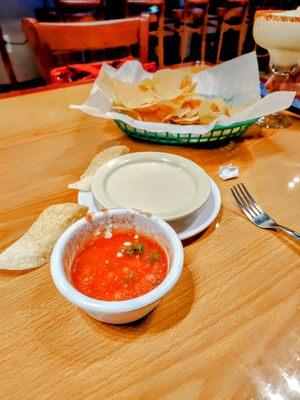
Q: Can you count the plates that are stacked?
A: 2